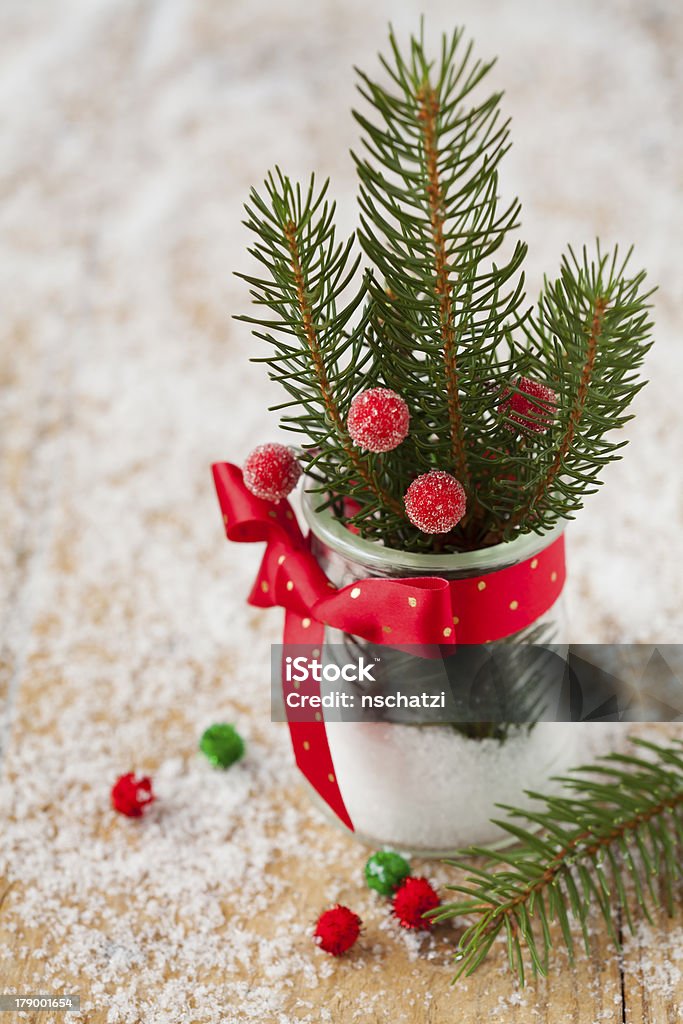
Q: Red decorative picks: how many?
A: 4